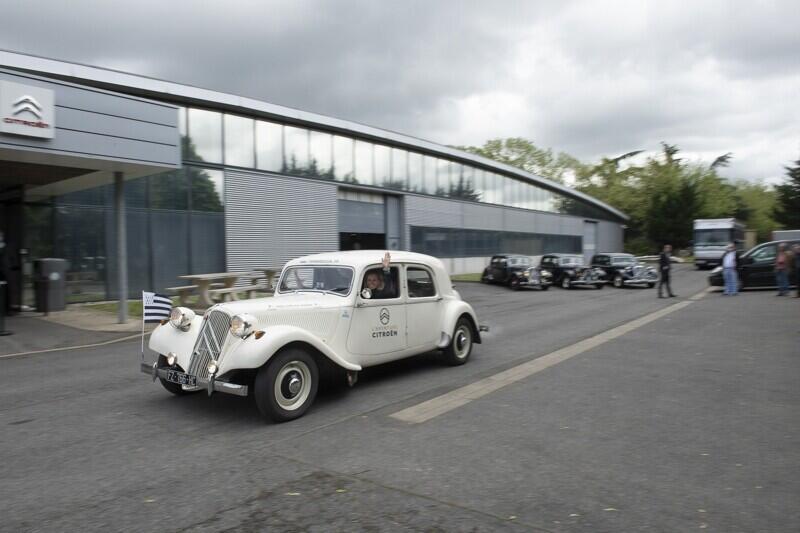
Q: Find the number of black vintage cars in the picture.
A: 3